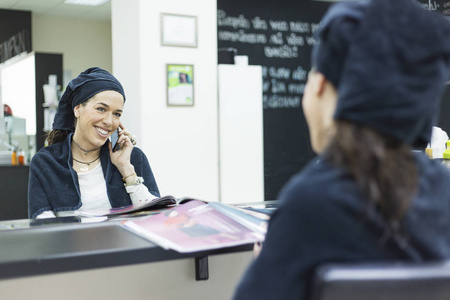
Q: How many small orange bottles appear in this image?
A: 2